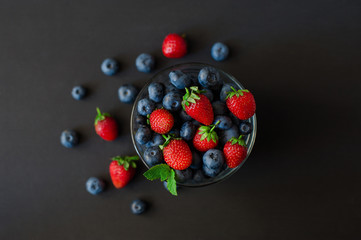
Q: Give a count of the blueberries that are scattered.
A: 8